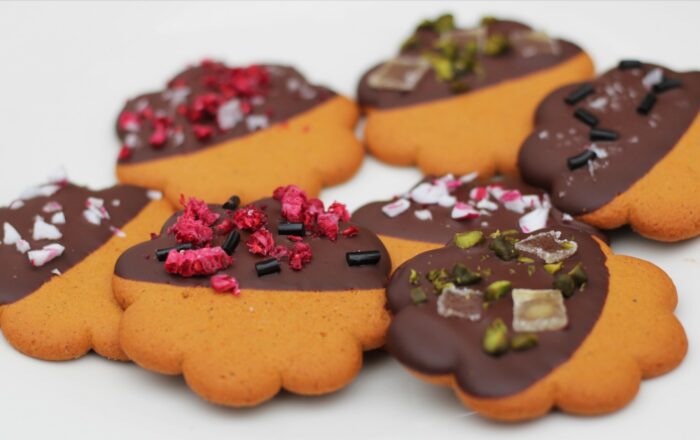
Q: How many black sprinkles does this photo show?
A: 13